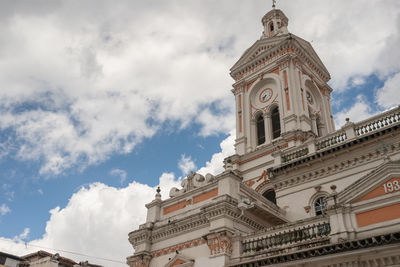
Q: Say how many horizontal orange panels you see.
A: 3